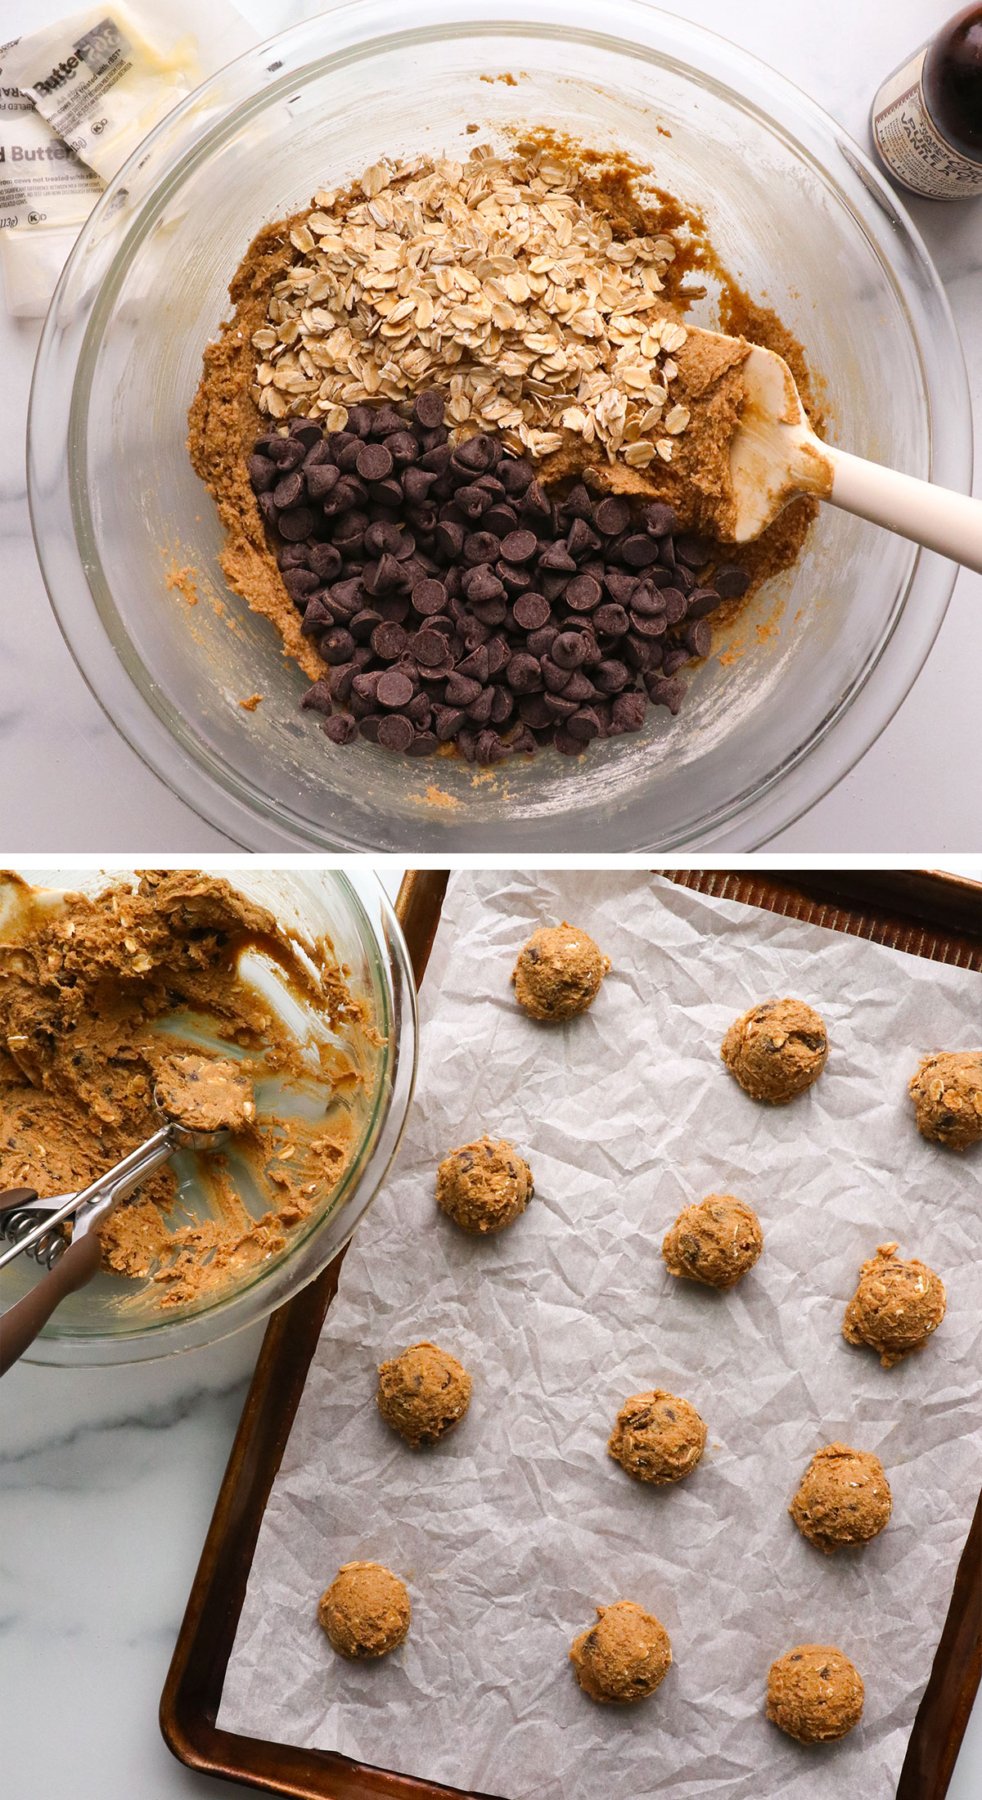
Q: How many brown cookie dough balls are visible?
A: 12